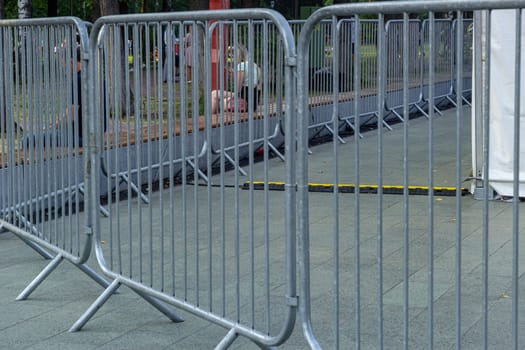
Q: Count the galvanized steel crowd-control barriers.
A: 11